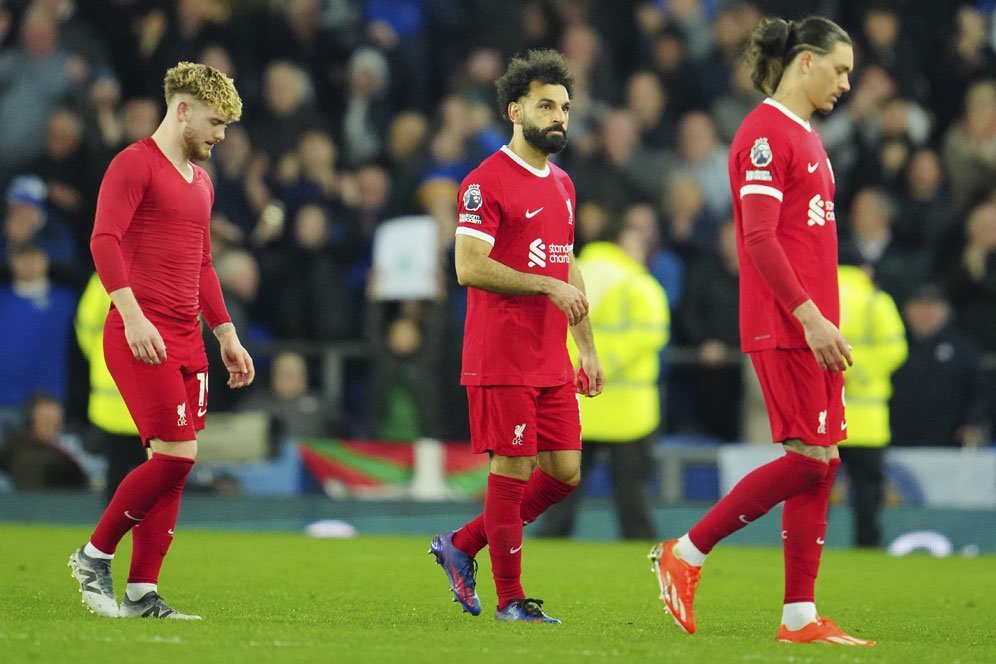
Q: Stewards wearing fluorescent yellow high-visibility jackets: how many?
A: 3